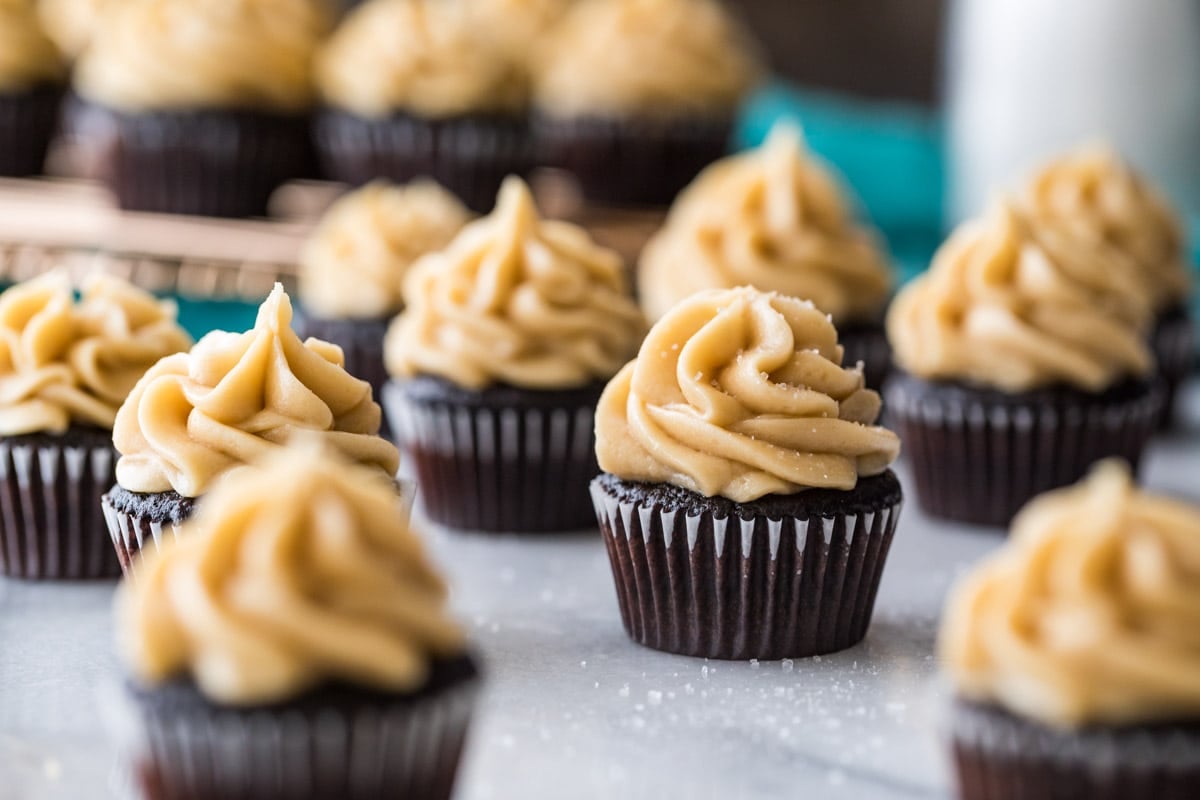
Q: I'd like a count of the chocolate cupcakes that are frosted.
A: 14